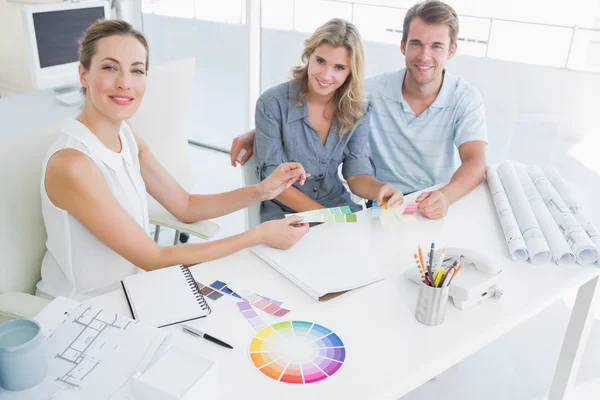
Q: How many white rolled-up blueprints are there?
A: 5